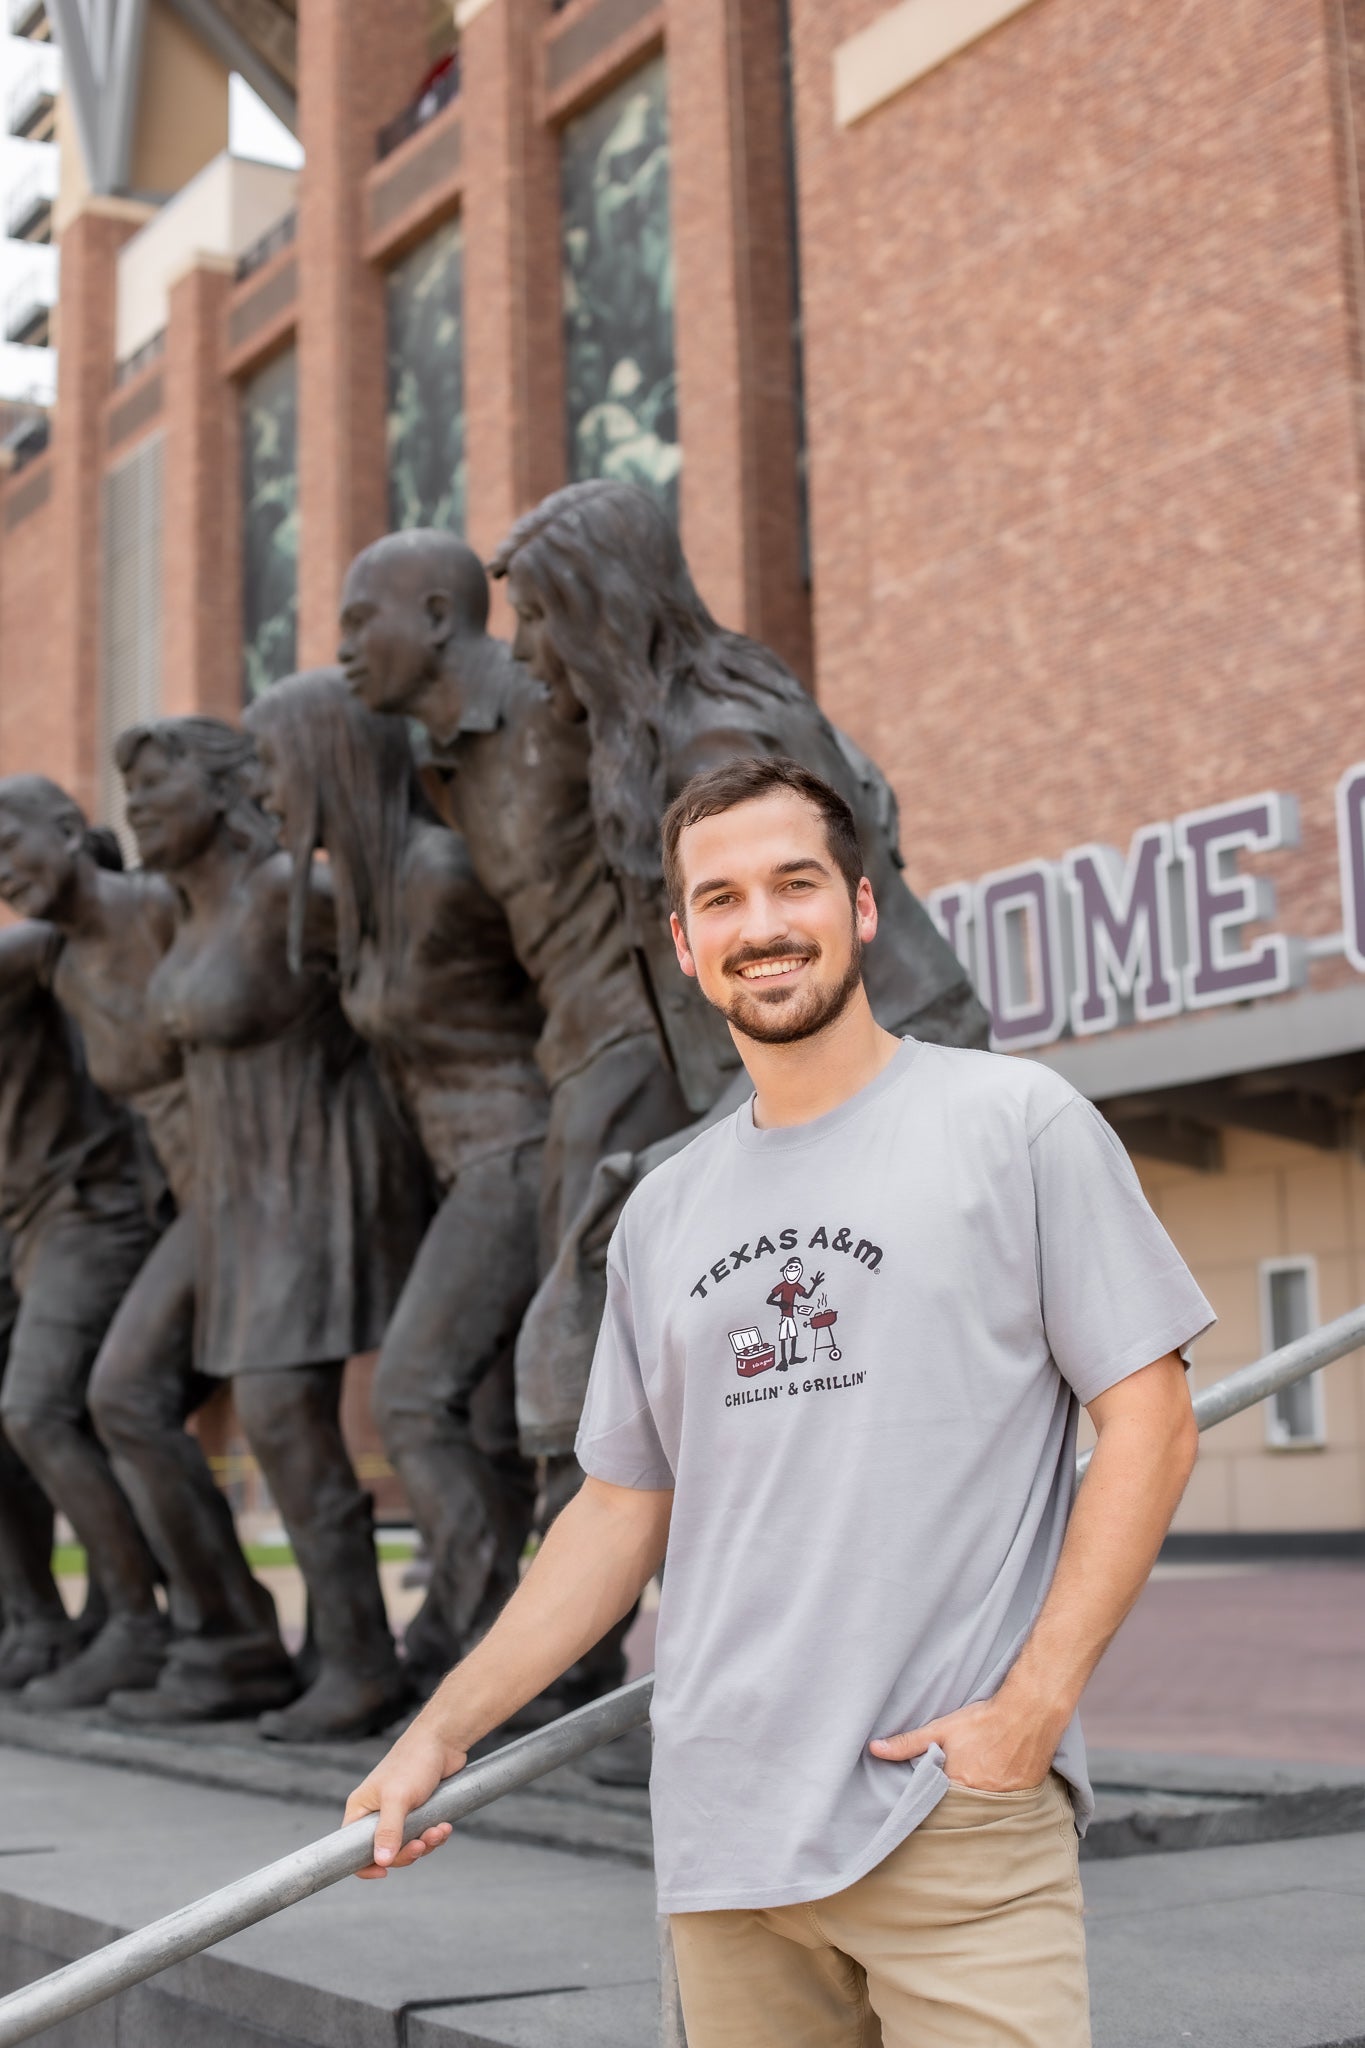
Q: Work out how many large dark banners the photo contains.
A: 3